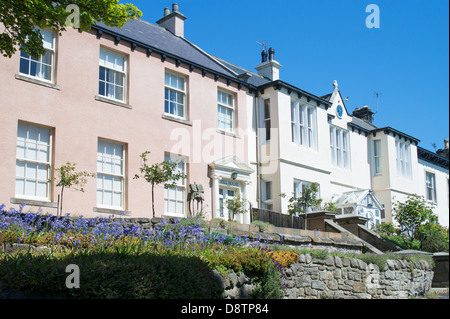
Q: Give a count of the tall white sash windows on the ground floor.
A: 3